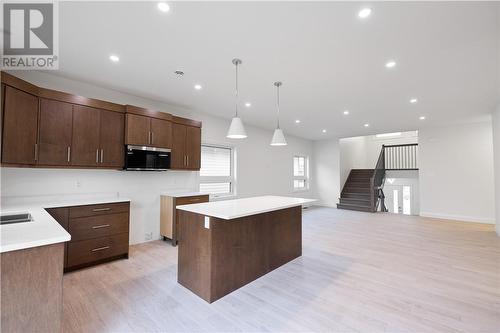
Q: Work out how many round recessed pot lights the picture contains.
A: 12